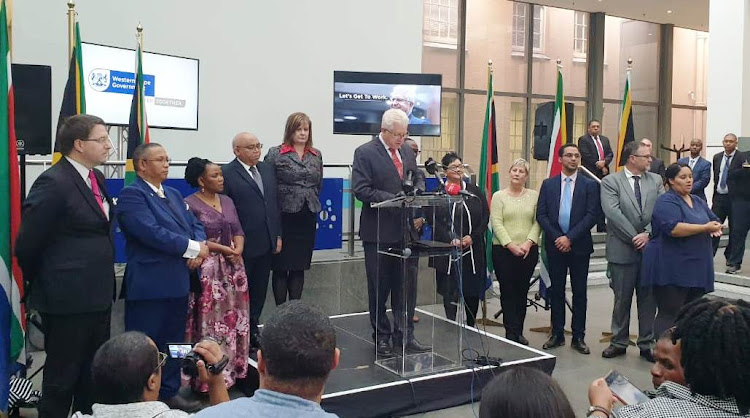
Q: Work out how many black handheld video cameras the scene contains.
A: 1